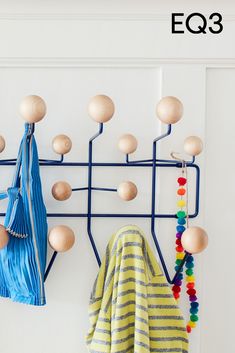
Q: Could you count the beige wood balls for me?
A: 12